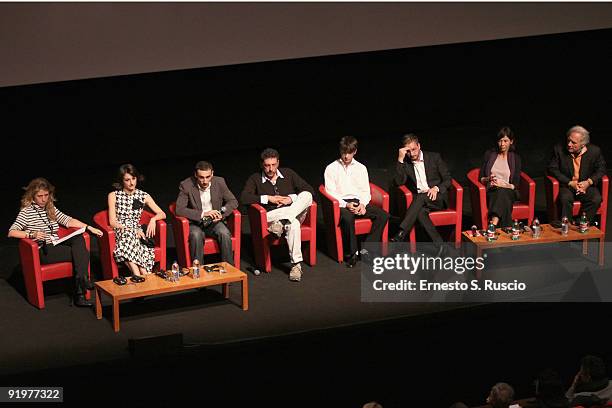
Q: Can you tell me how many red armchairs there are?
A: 8